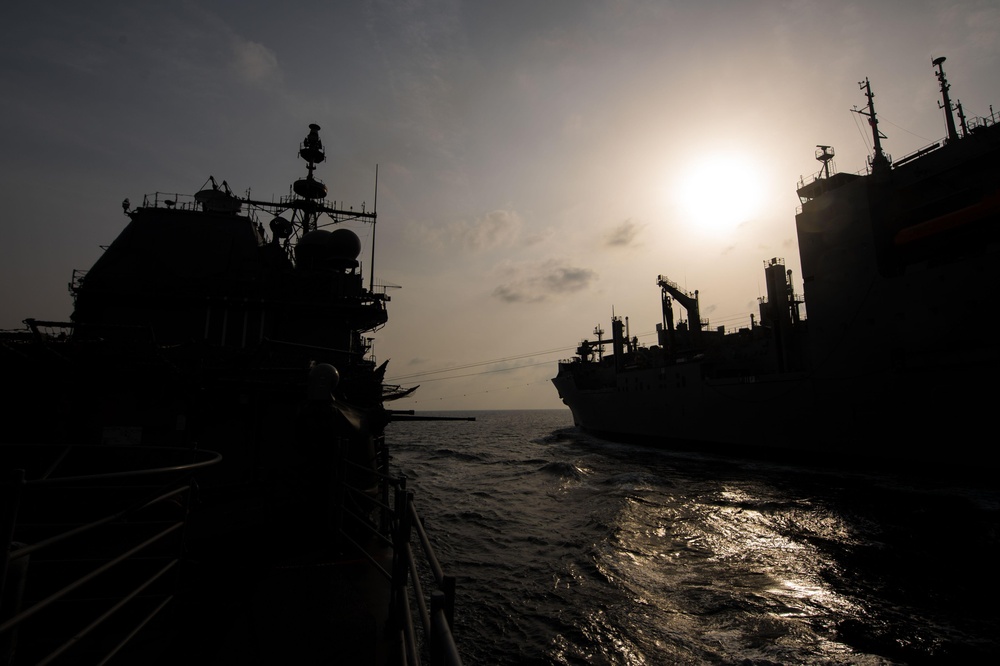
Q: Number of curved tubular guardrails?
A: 1